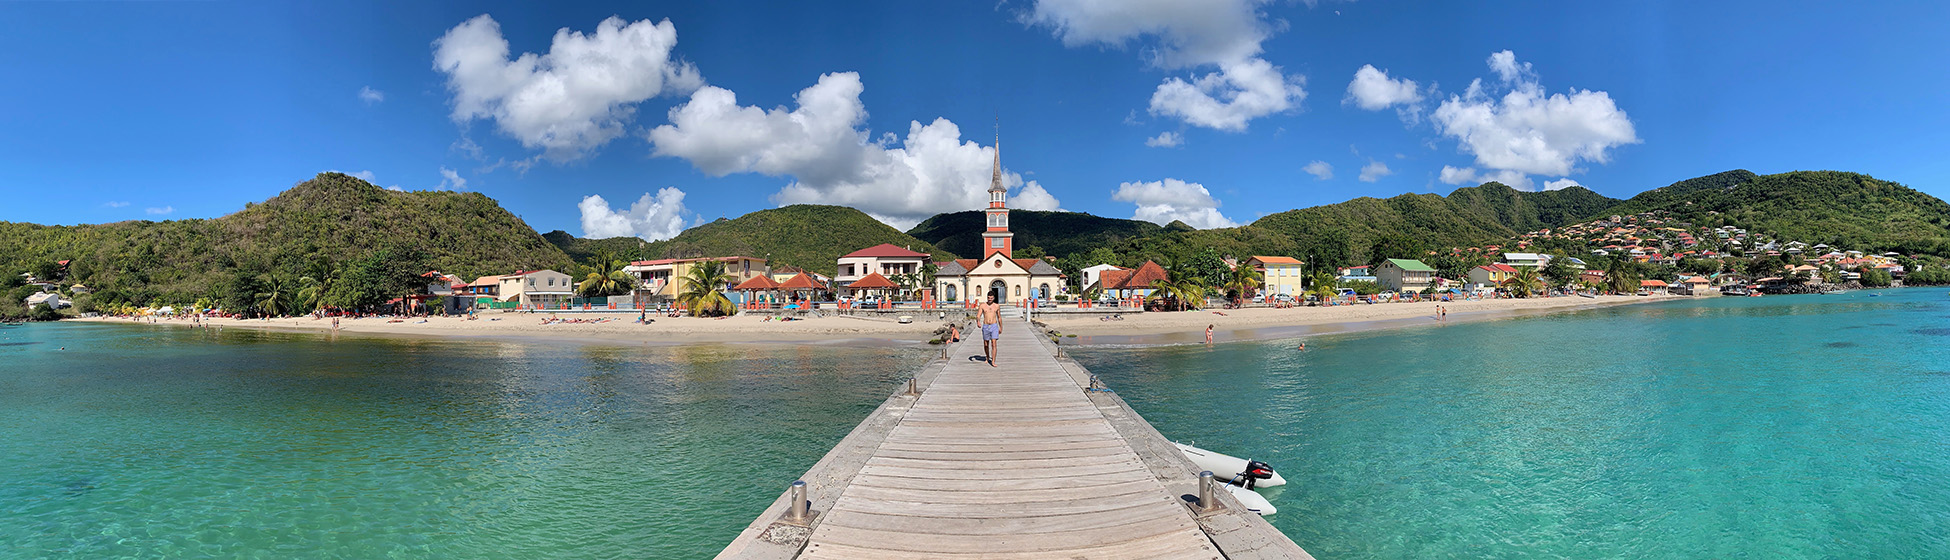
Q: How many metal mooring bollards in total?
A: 6